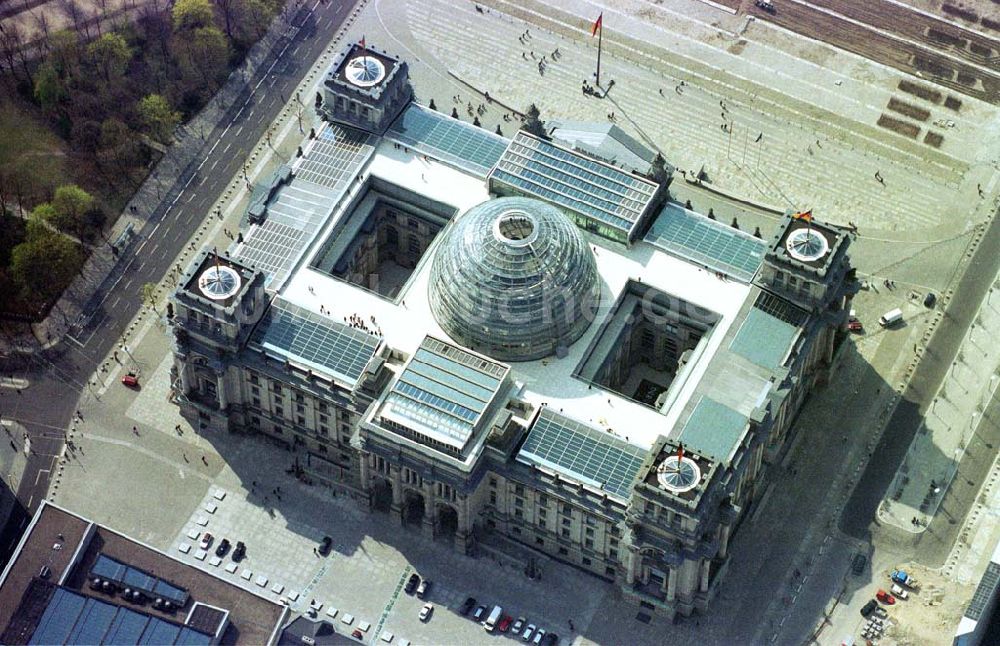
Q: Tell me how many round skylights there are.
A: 4